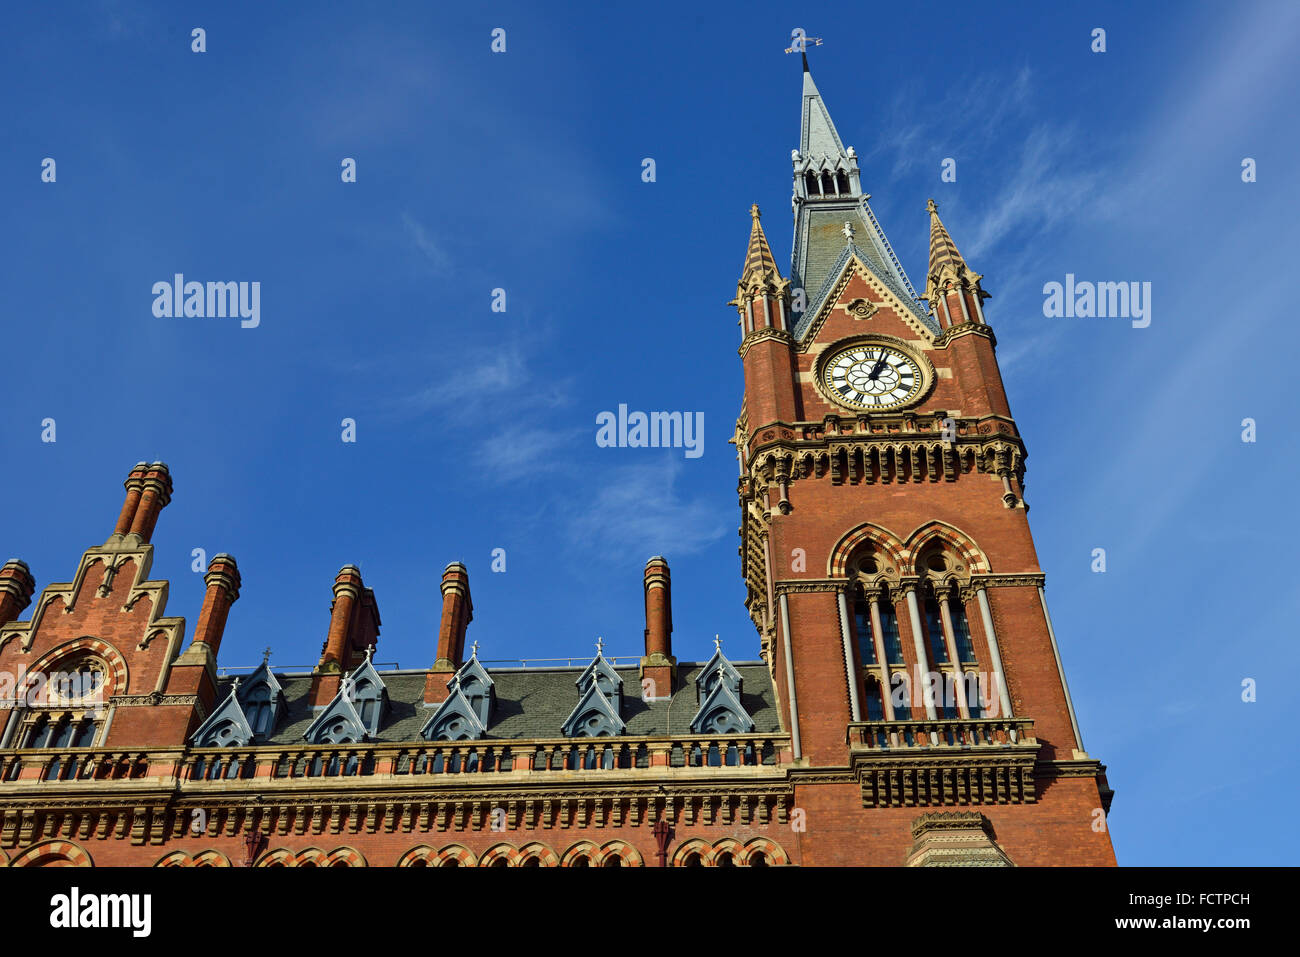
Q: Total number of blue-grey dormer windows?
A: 10